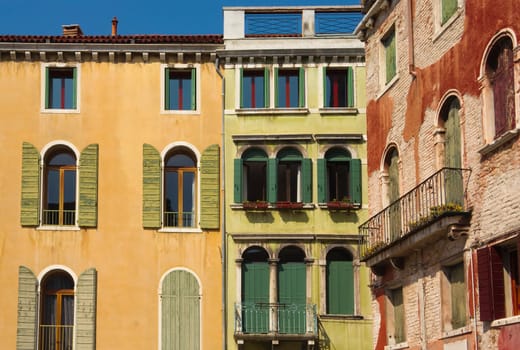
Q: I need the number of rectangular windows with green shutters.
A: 9